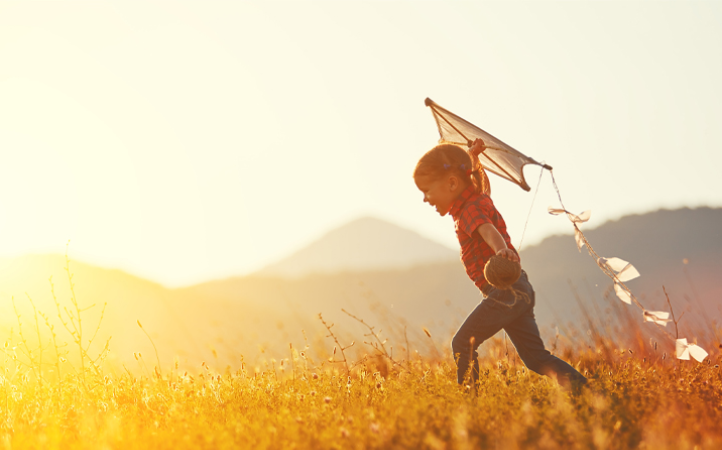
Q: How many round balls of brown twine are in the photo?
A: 1